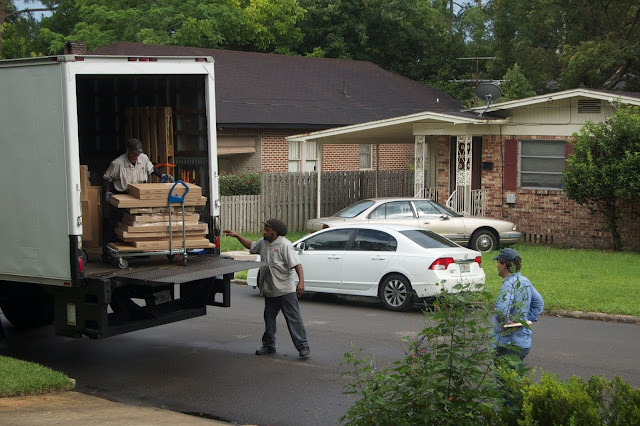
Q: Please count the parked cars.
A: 2